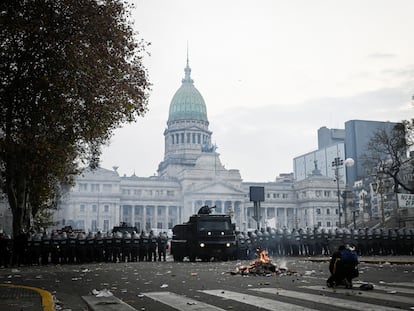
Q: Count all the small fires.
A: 1